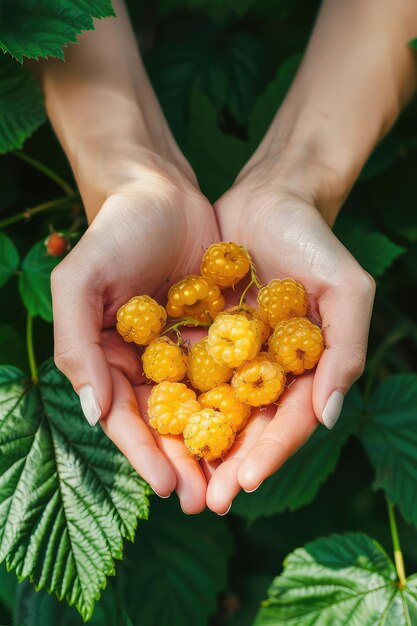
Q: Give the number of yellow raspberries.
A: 13